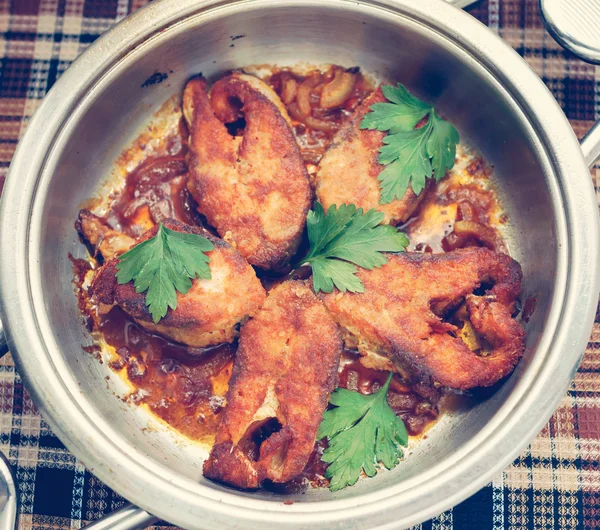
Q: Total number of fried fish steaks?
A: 5